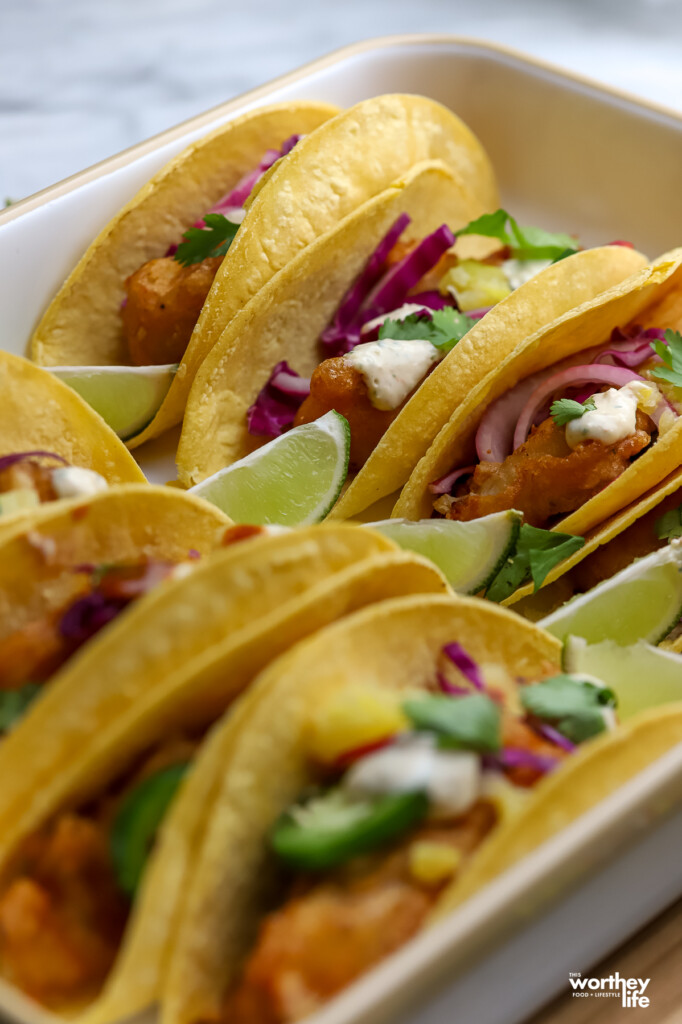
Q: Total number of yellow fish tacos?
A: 8